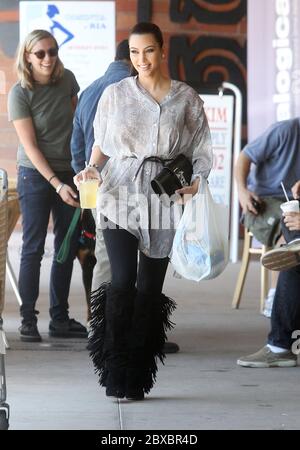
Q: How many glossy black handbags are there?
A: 1